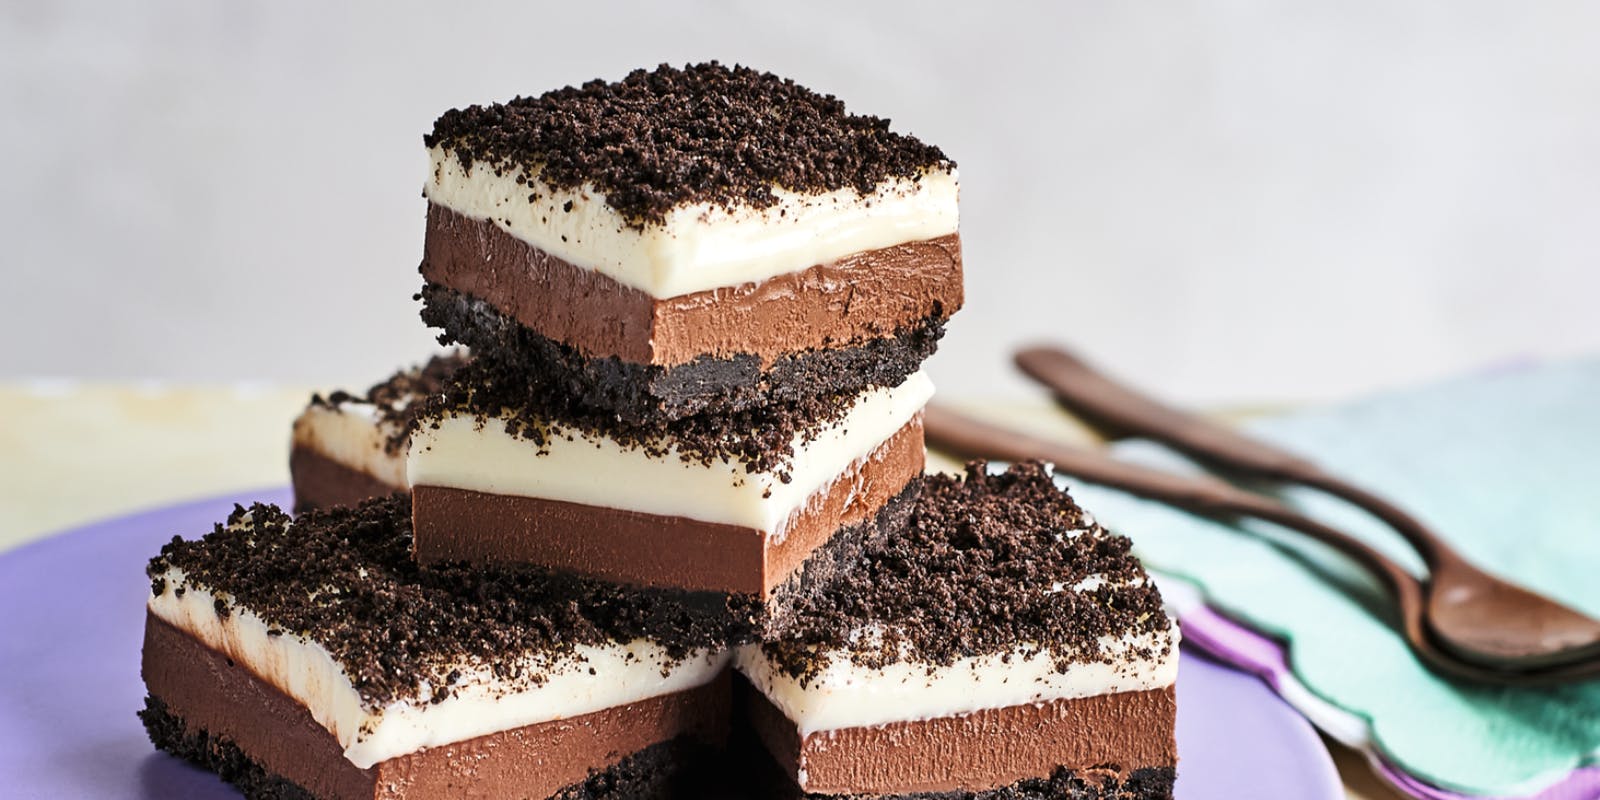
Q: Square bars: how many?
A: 5